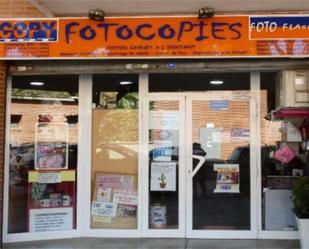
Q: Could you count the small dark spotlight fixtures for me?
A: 2